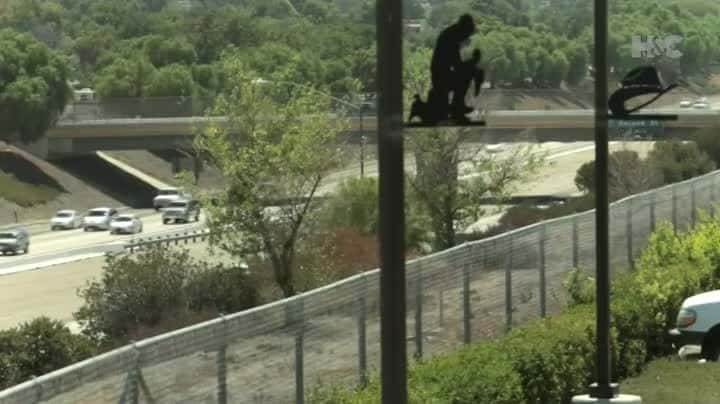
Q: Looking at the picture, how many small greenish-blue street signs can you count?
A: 1